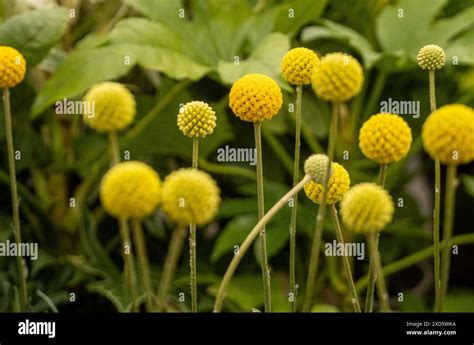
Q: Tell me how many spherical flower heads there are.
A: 14